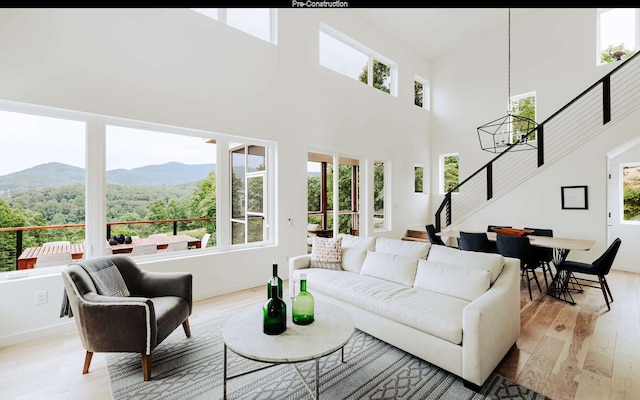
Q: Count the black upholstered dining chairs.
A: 6